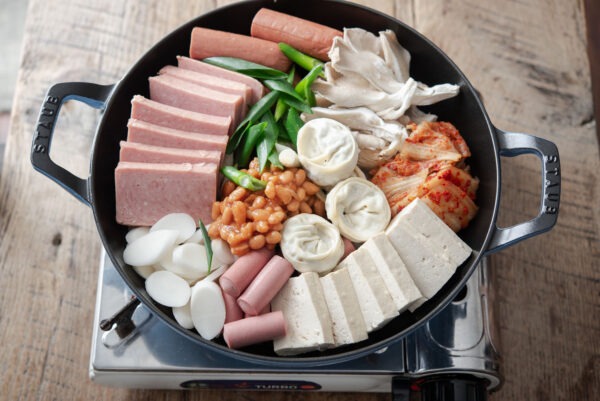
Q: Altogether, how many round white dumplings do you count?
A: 3